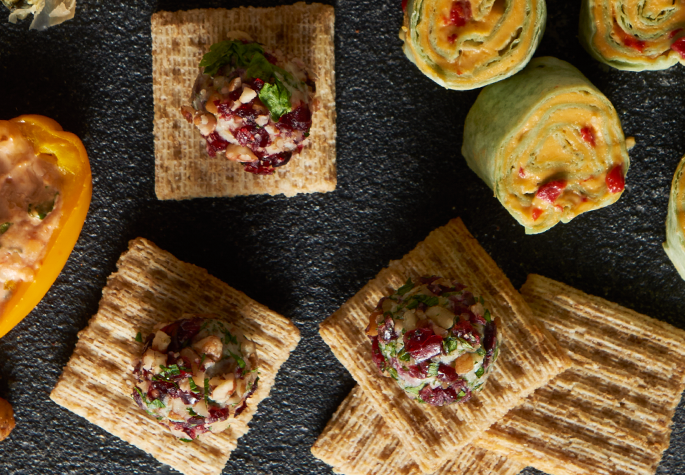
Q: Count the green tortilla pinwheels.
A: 4